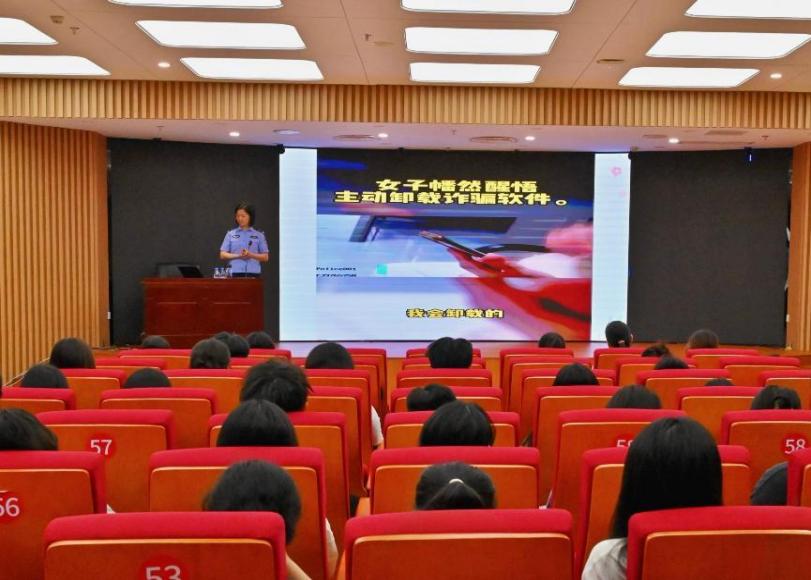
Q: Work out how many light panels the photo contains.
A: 11